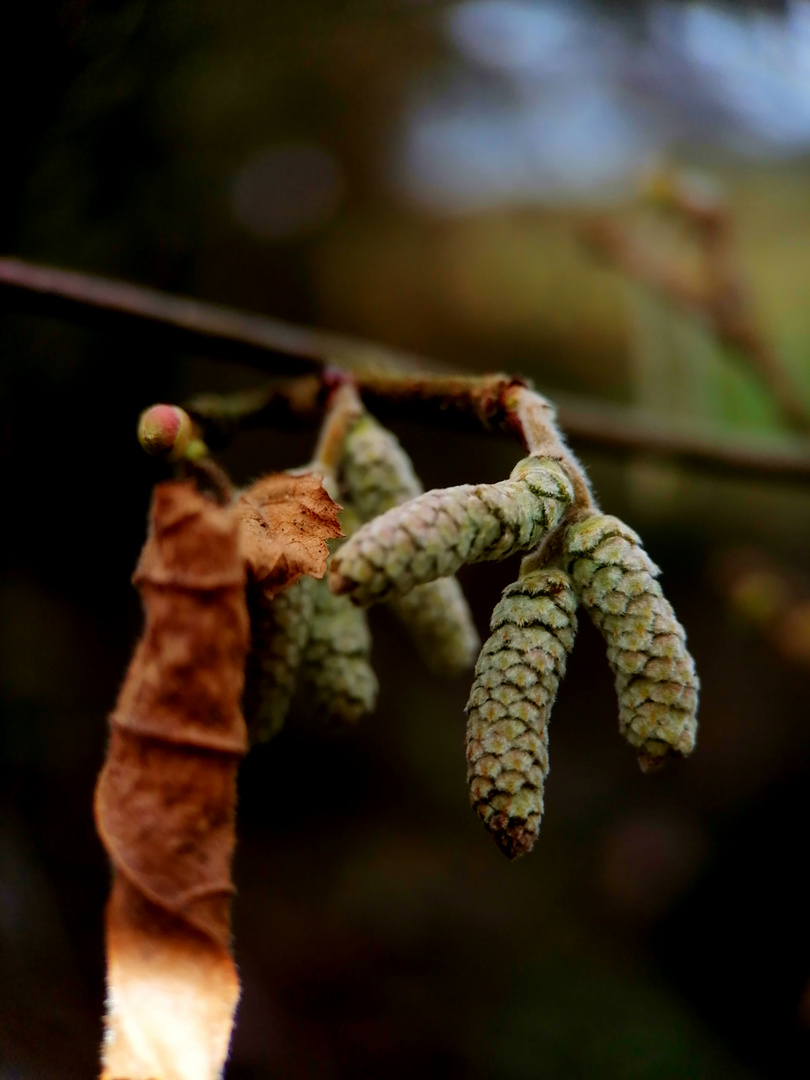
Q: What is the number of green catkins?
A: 6